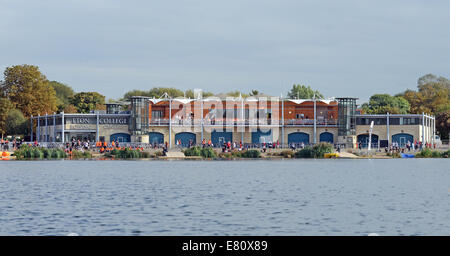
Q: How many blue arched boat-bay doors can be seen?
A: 9